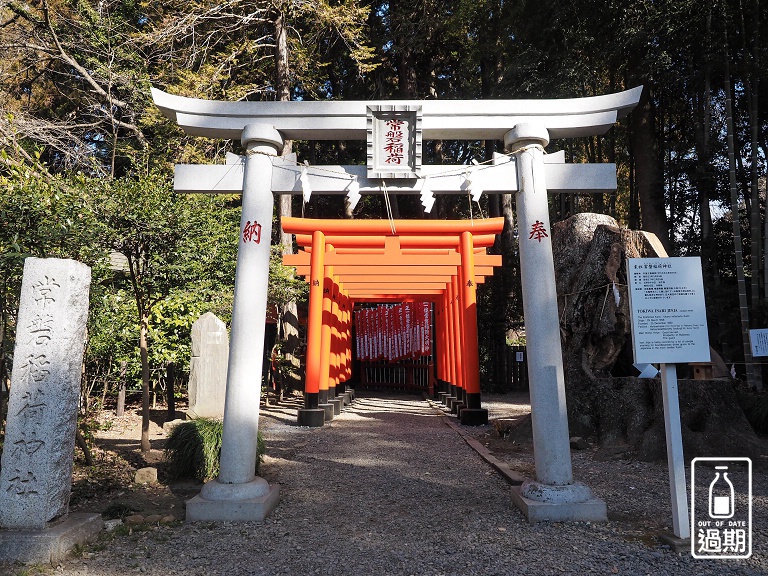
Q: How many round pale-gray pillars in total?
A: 2